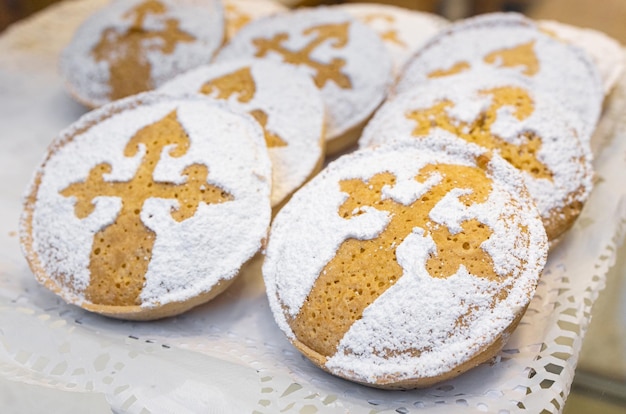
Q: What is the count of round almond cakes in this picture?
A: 10